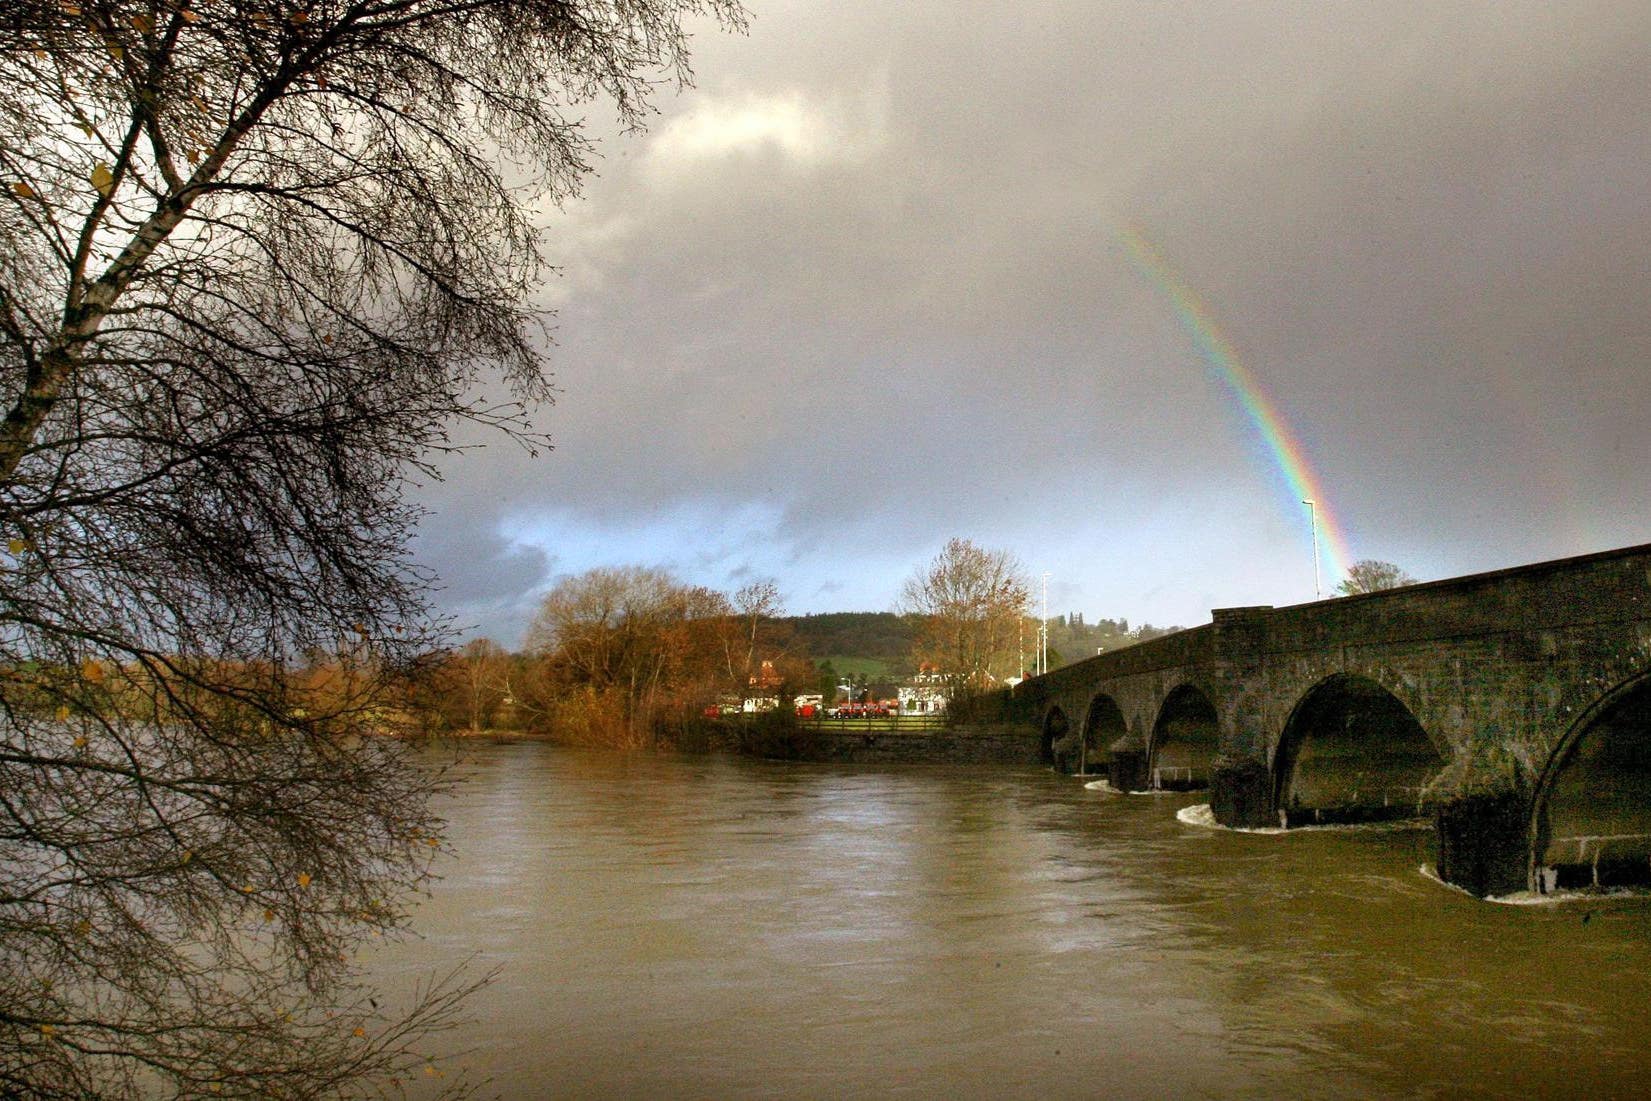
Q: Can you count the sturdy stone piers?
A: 4